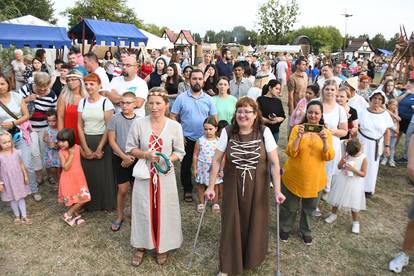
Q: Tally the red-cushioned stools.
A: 0